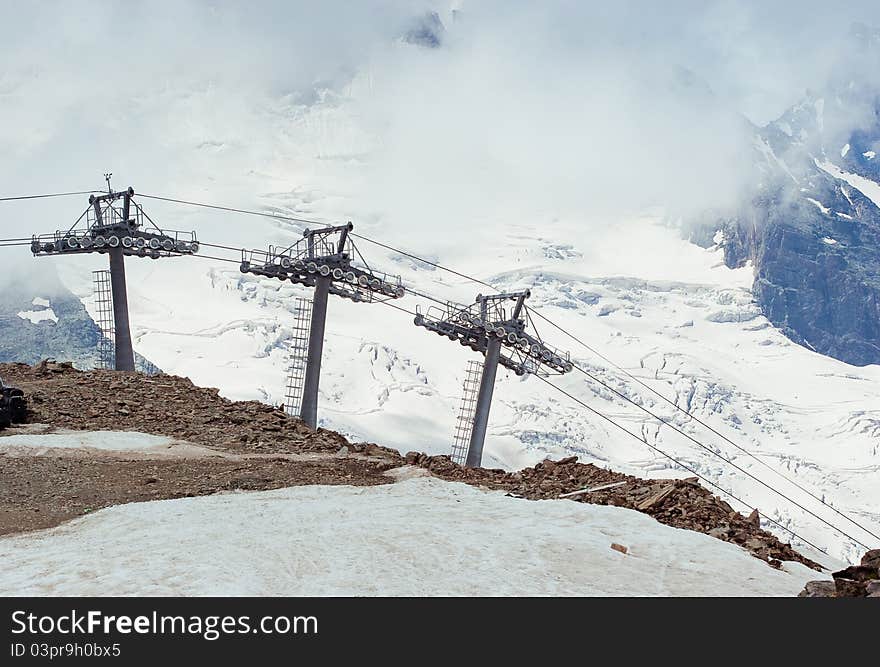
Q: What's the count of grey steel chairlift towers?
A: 3